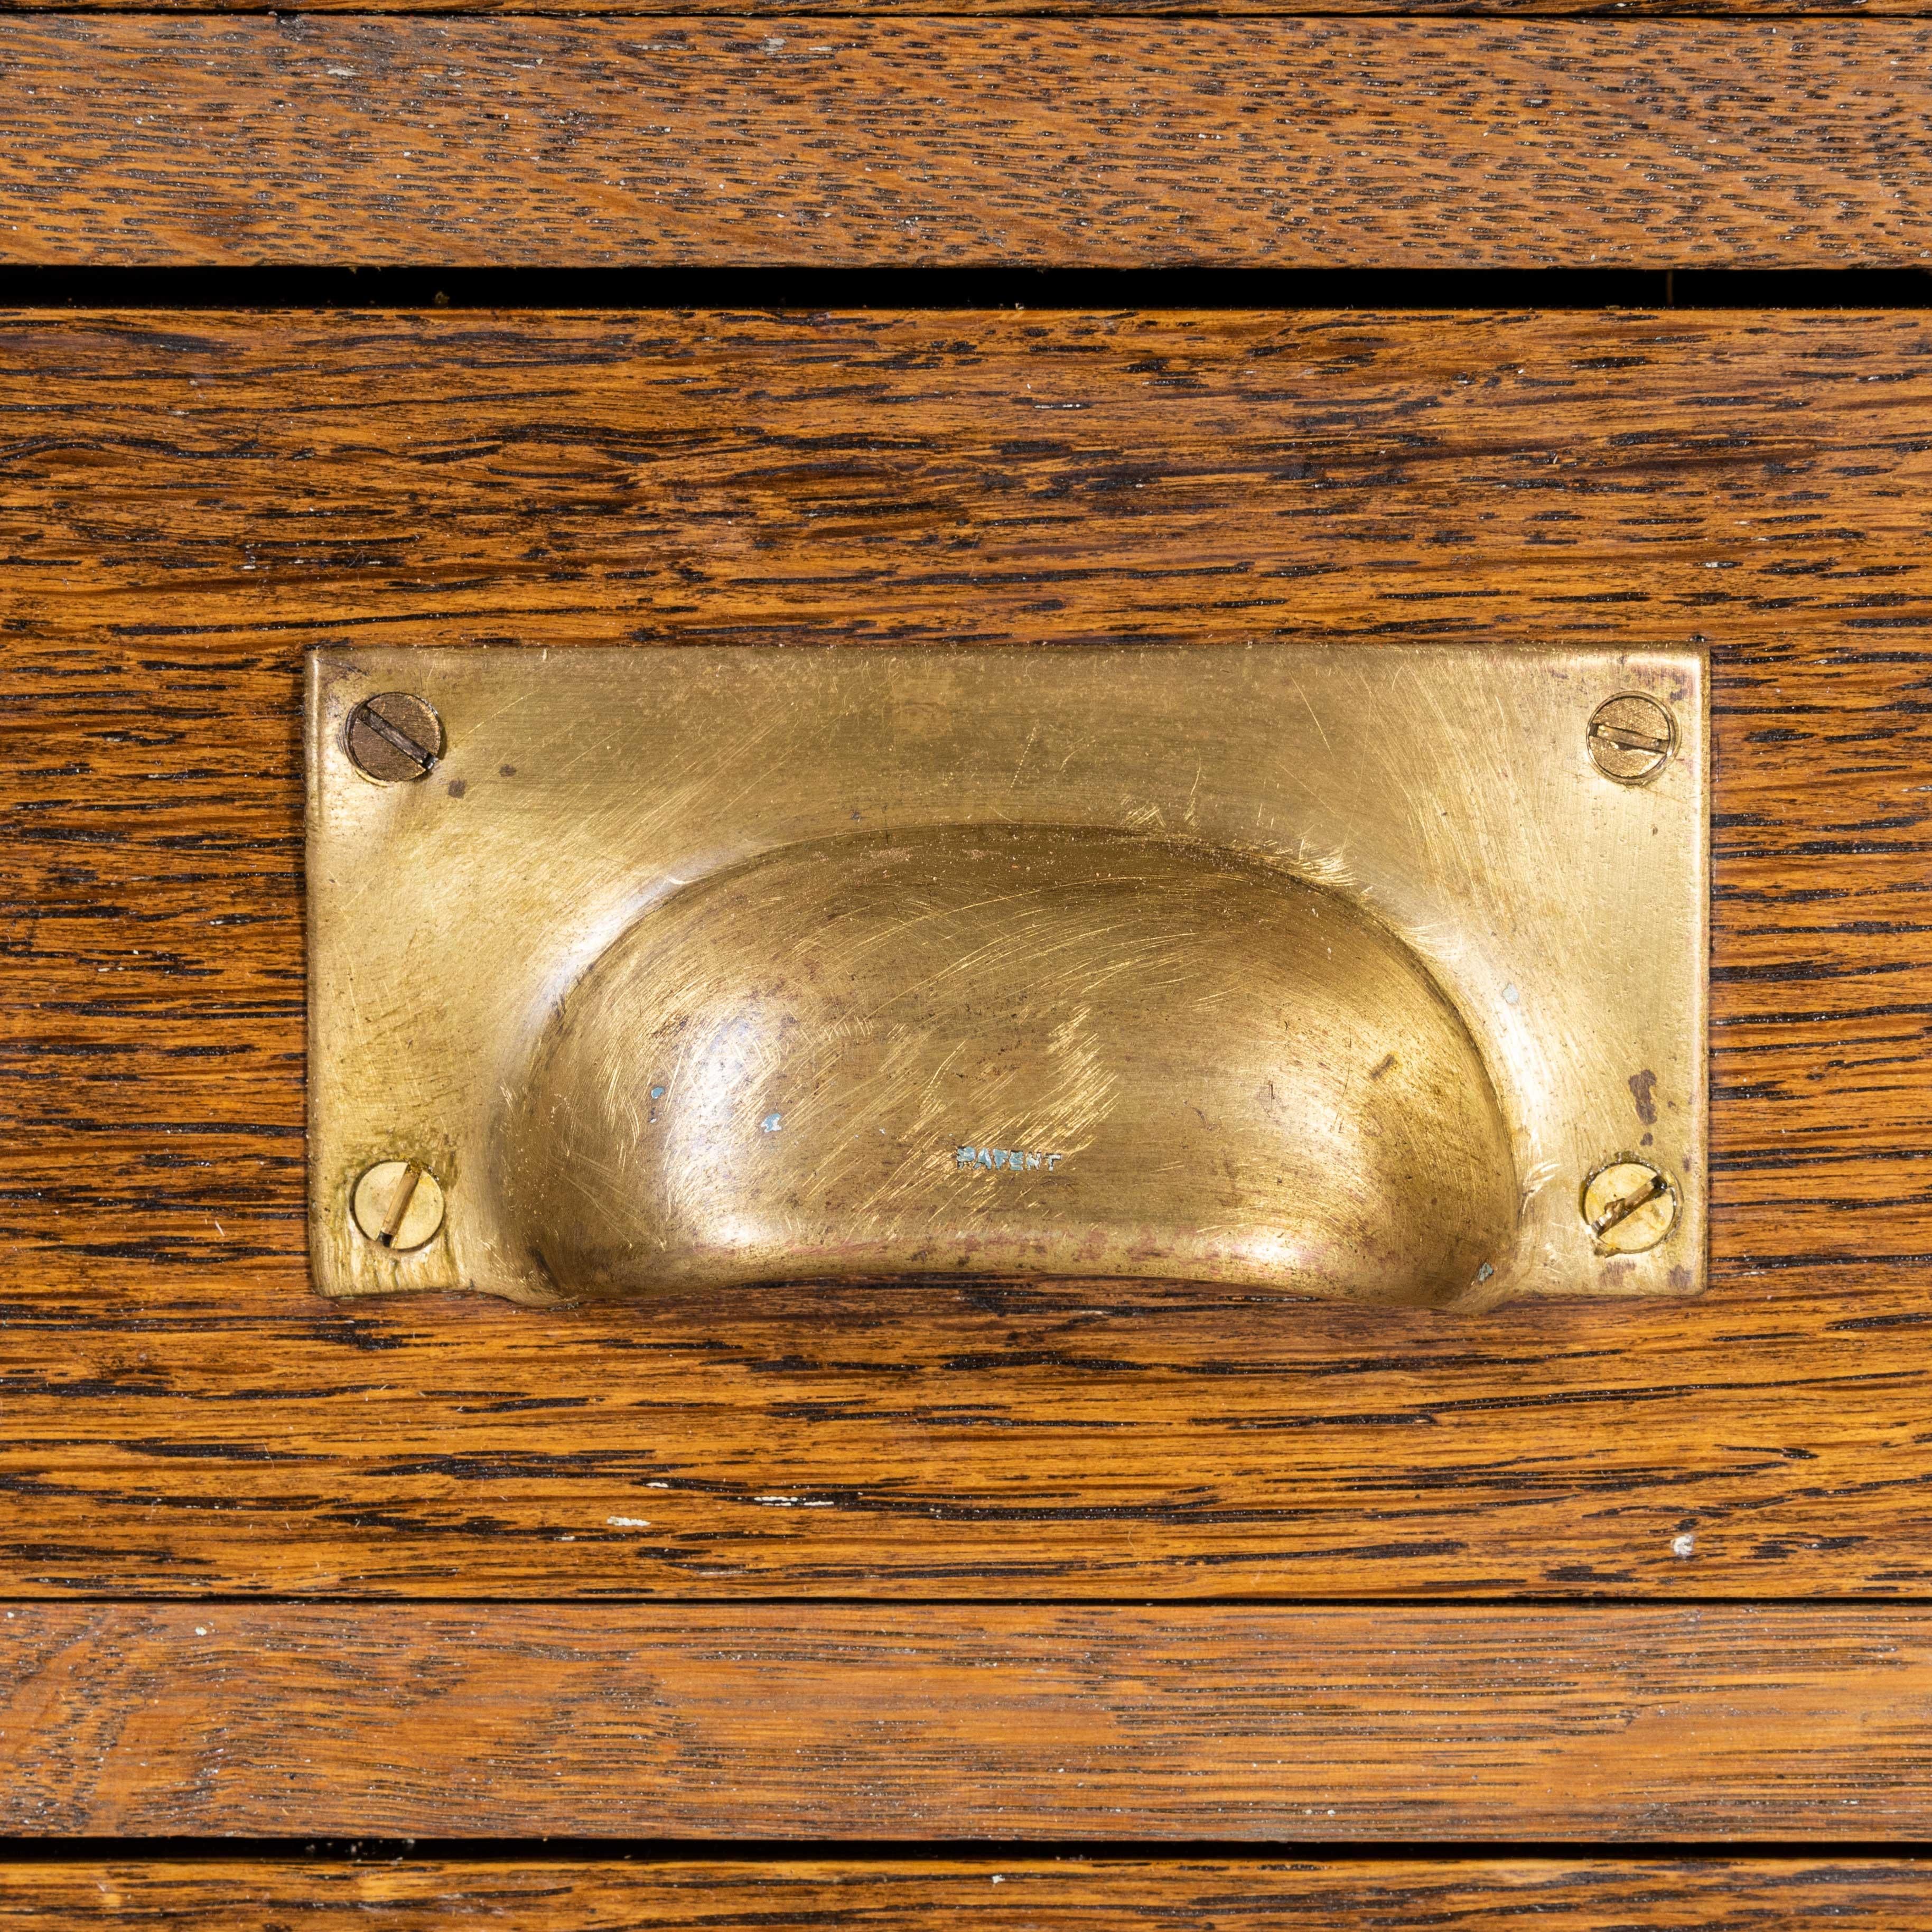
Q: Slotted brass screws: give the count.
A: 4